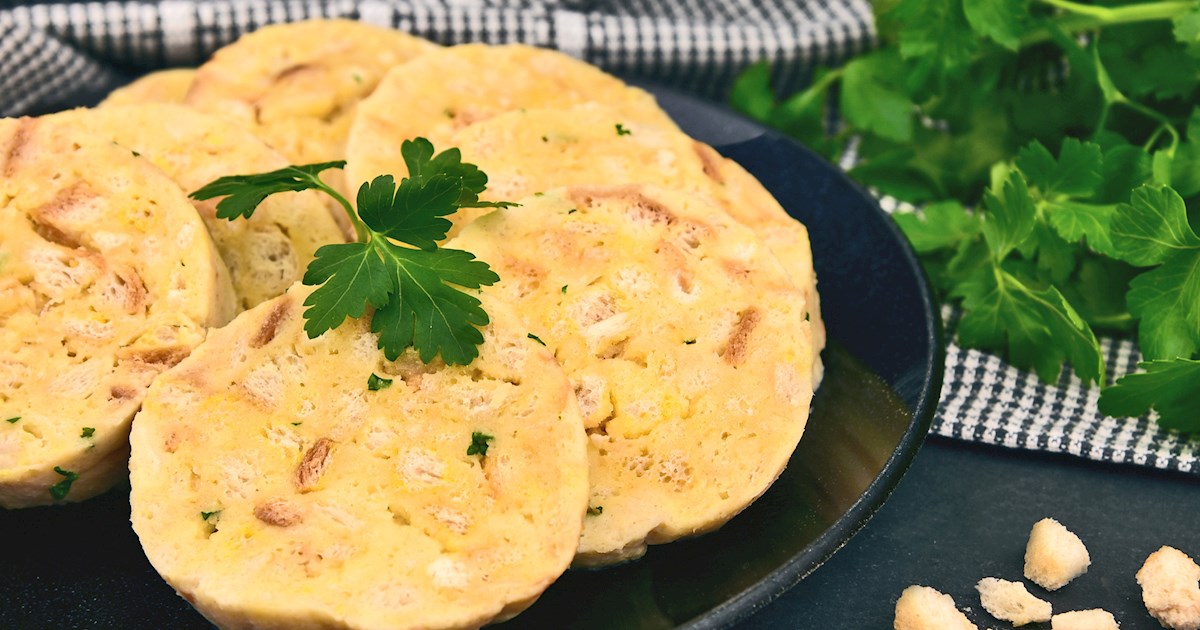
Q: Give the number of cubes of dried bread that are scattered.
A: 5